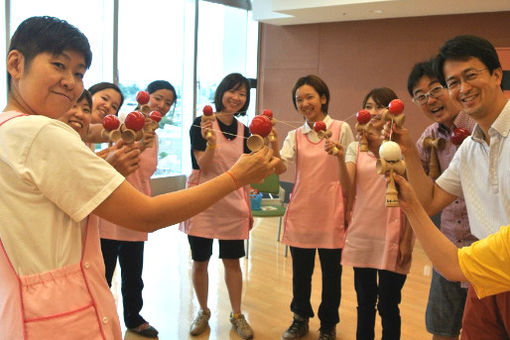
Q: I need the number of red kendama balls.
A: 11